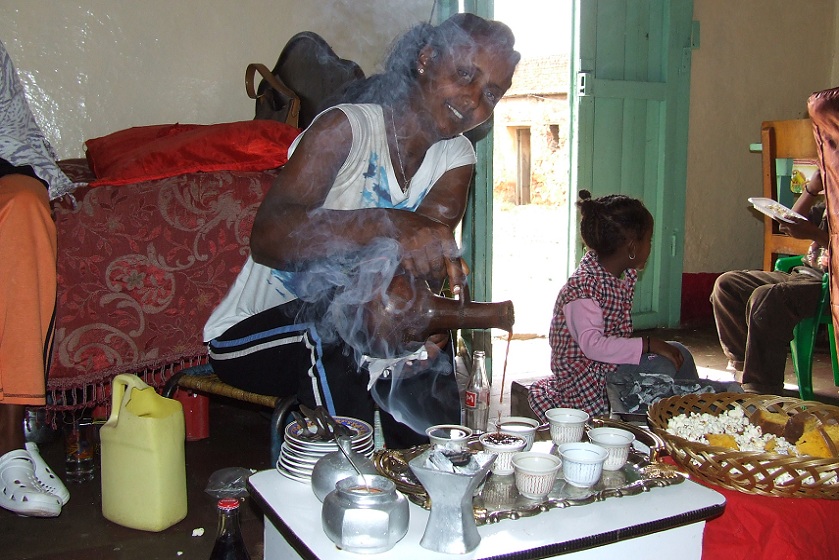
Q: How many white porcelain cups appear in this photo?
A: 7